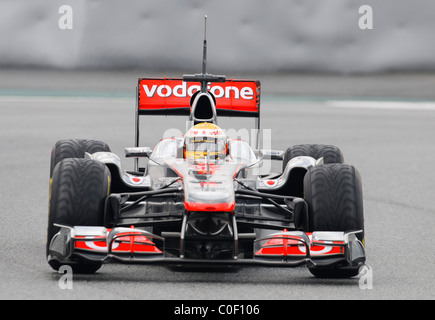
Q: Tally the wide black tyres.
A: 4